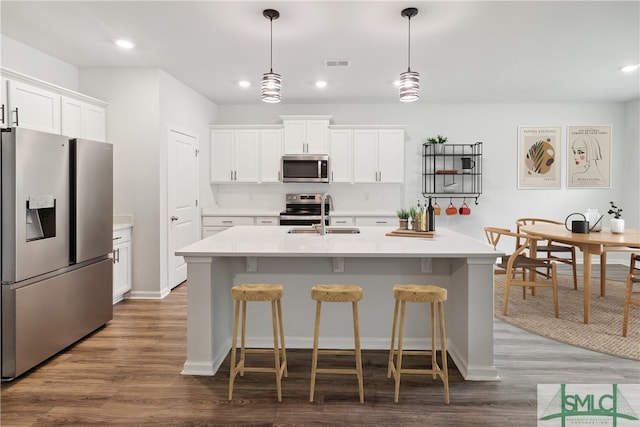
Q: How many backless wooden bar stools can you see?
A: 3